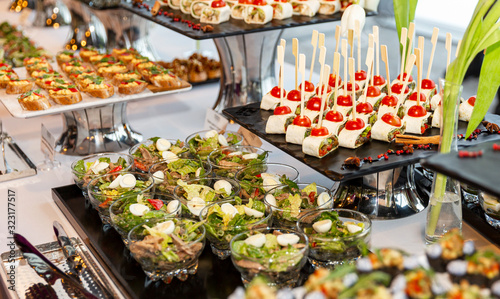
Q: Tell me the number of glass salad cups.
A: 14